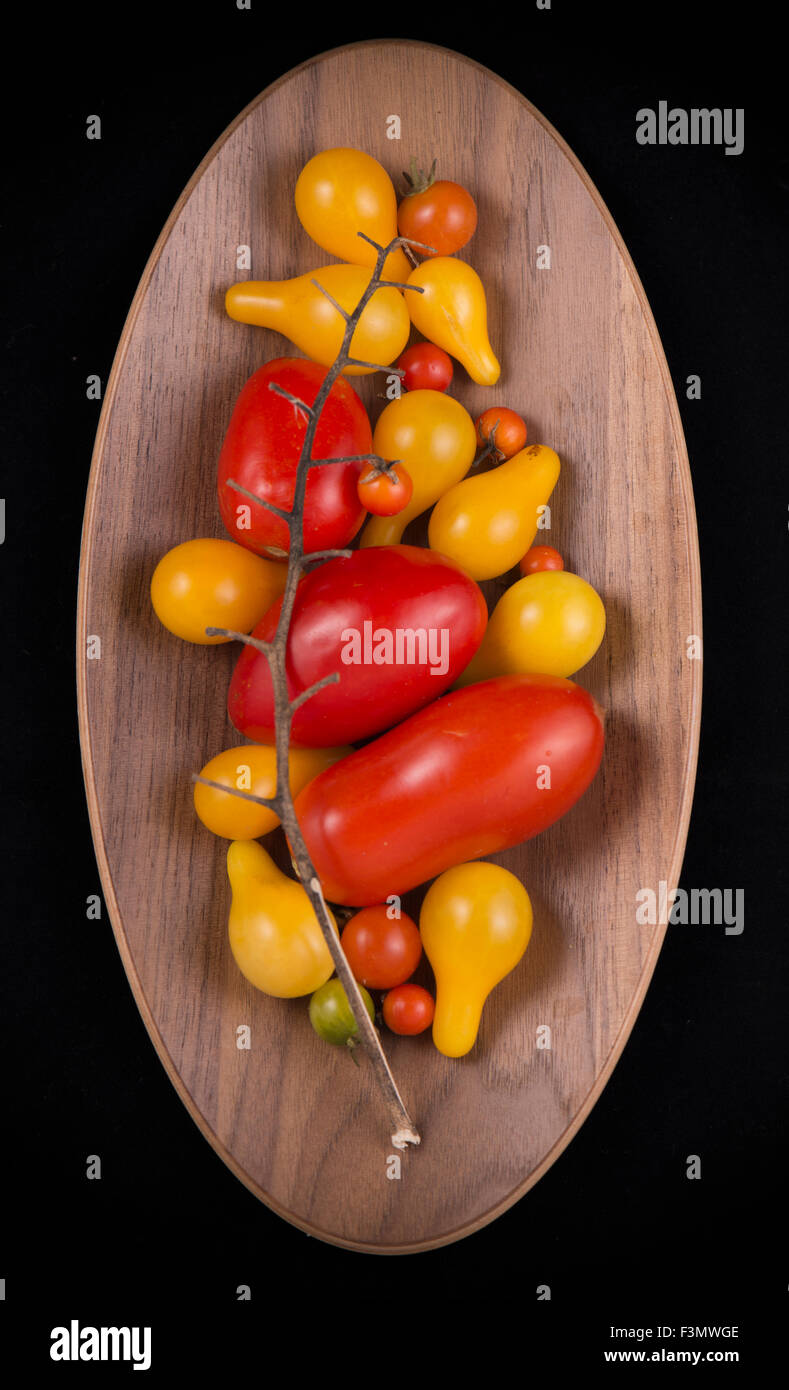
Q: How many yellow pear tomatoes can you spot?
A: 10